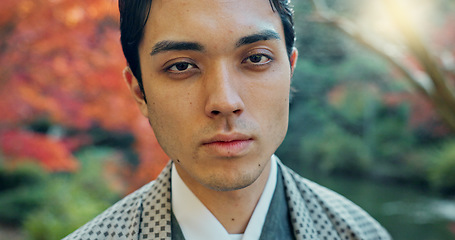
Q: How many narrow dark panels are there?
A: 2